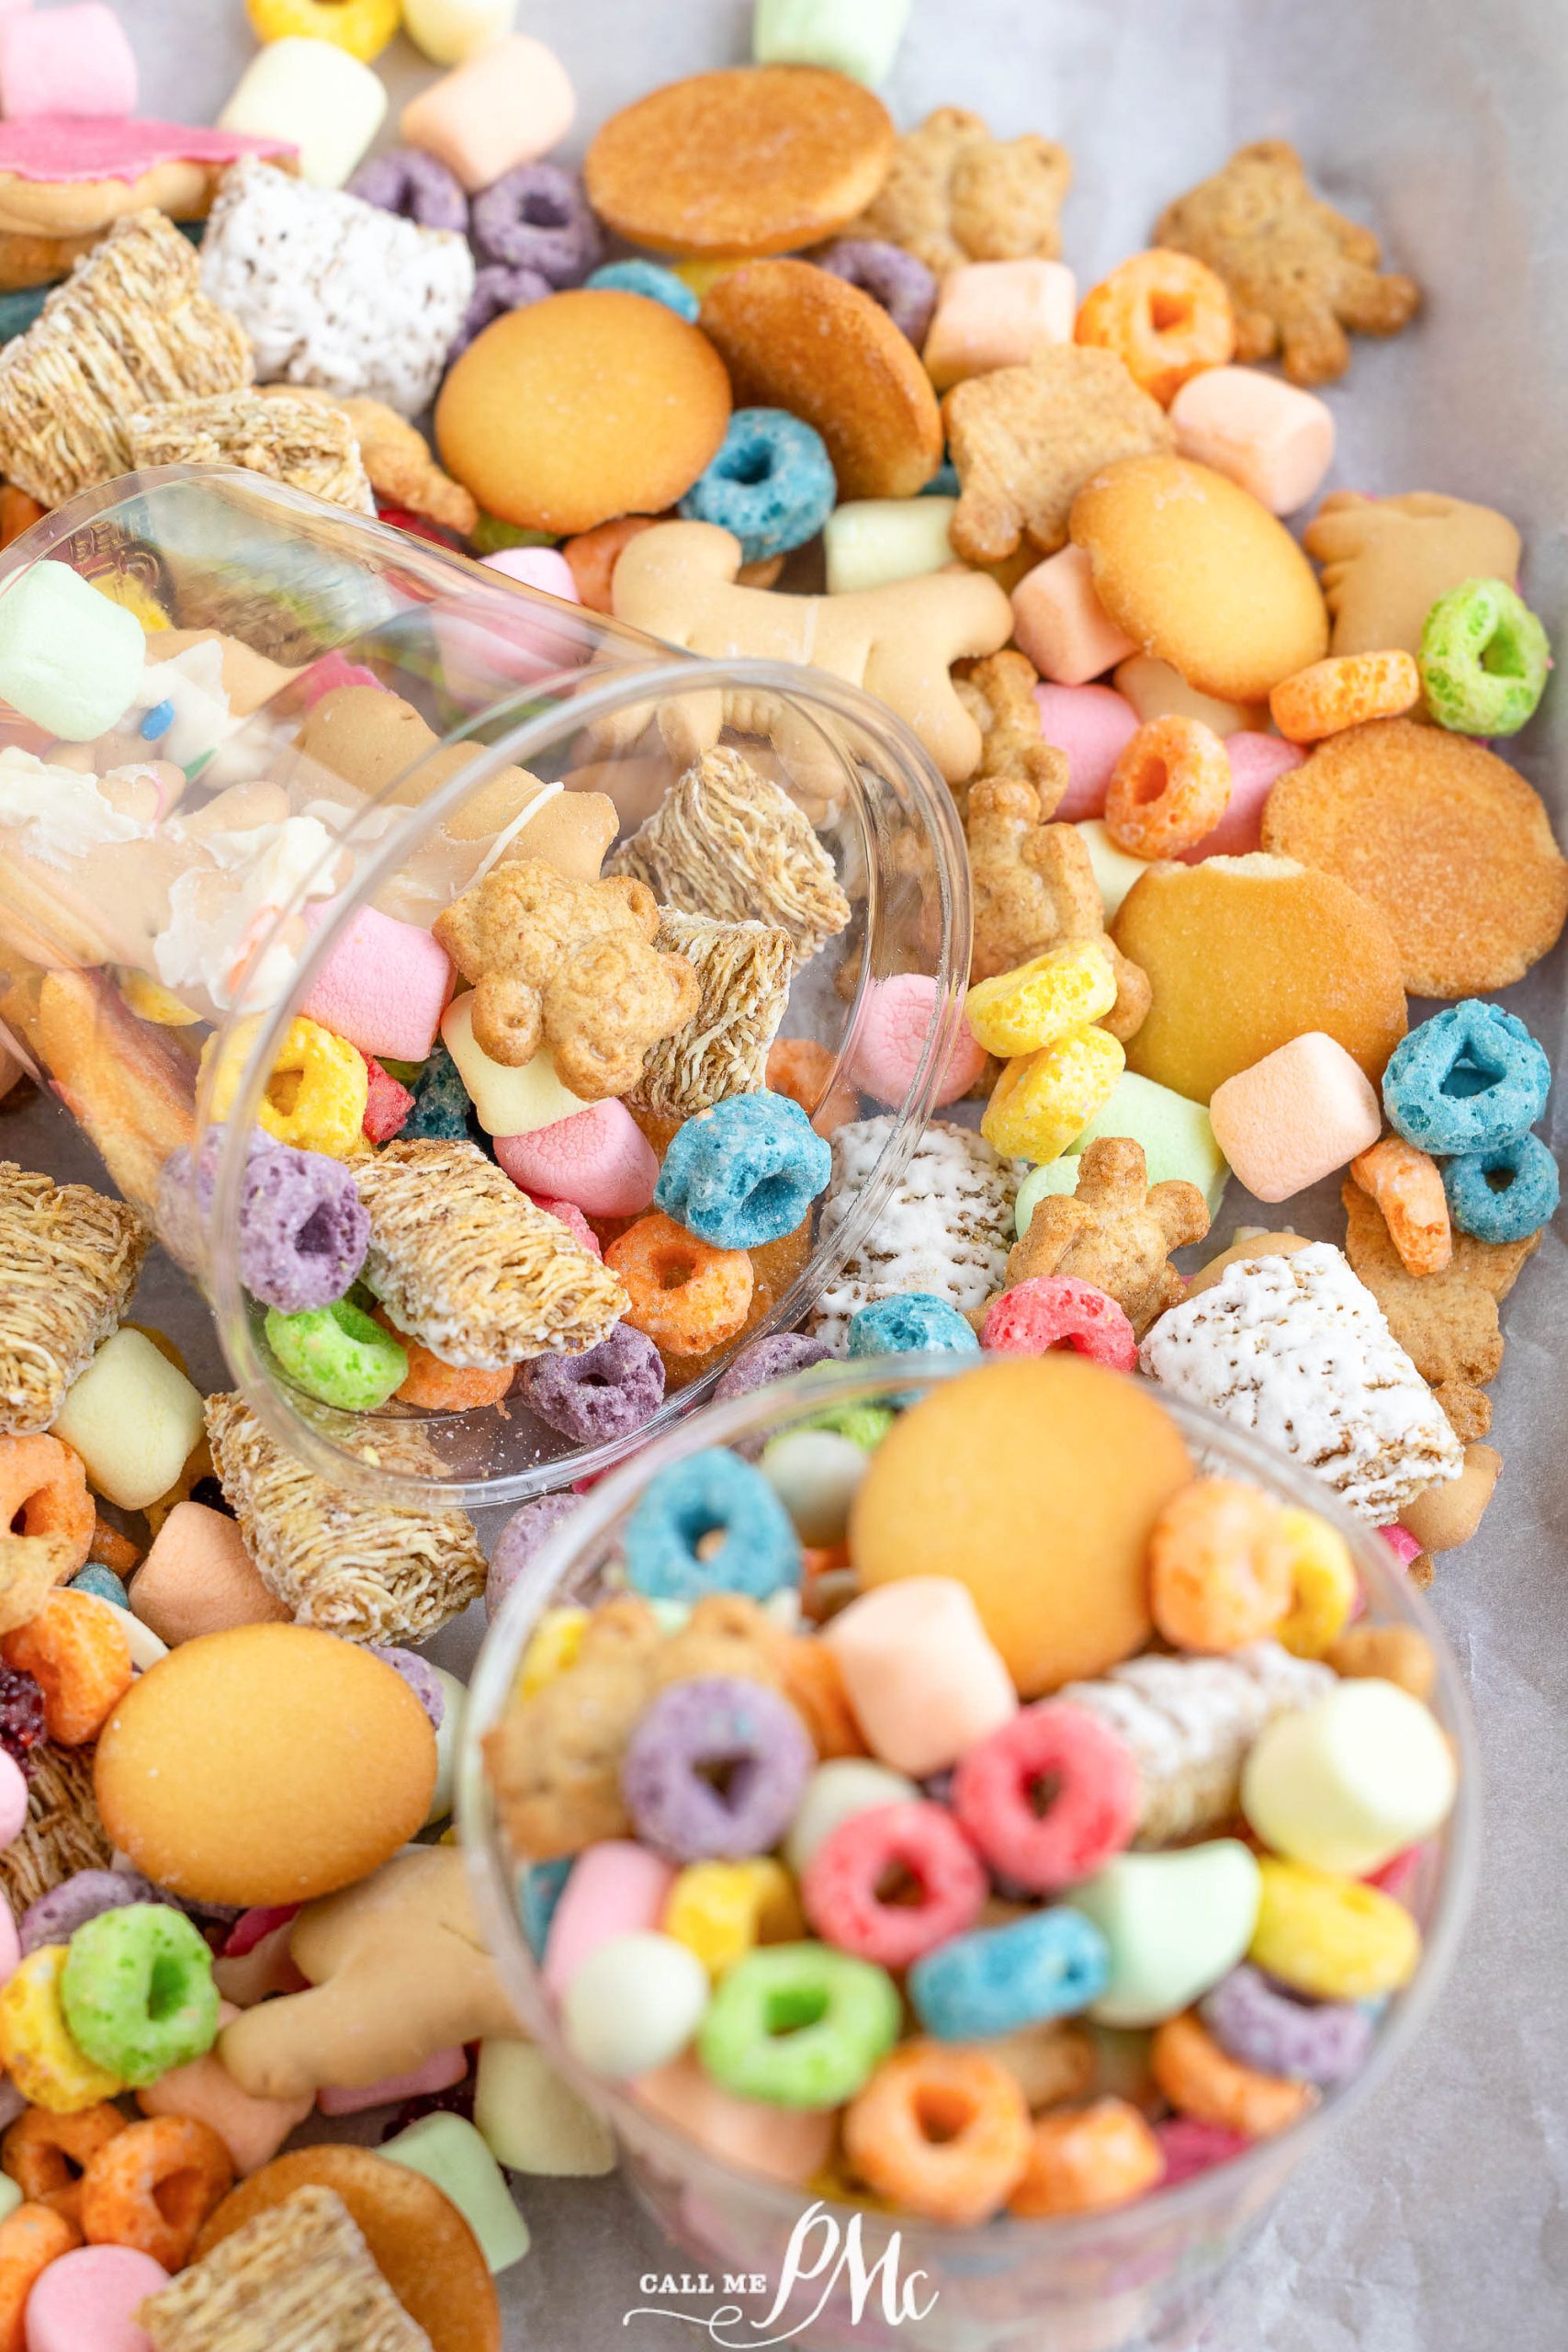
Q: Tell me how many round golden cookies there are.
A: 9